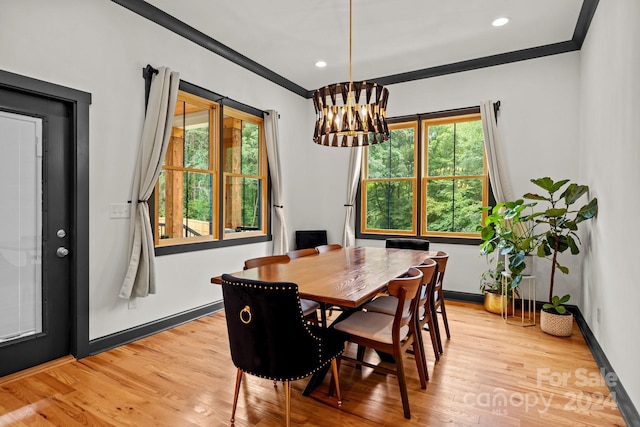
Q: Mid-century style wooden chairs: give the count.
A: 6